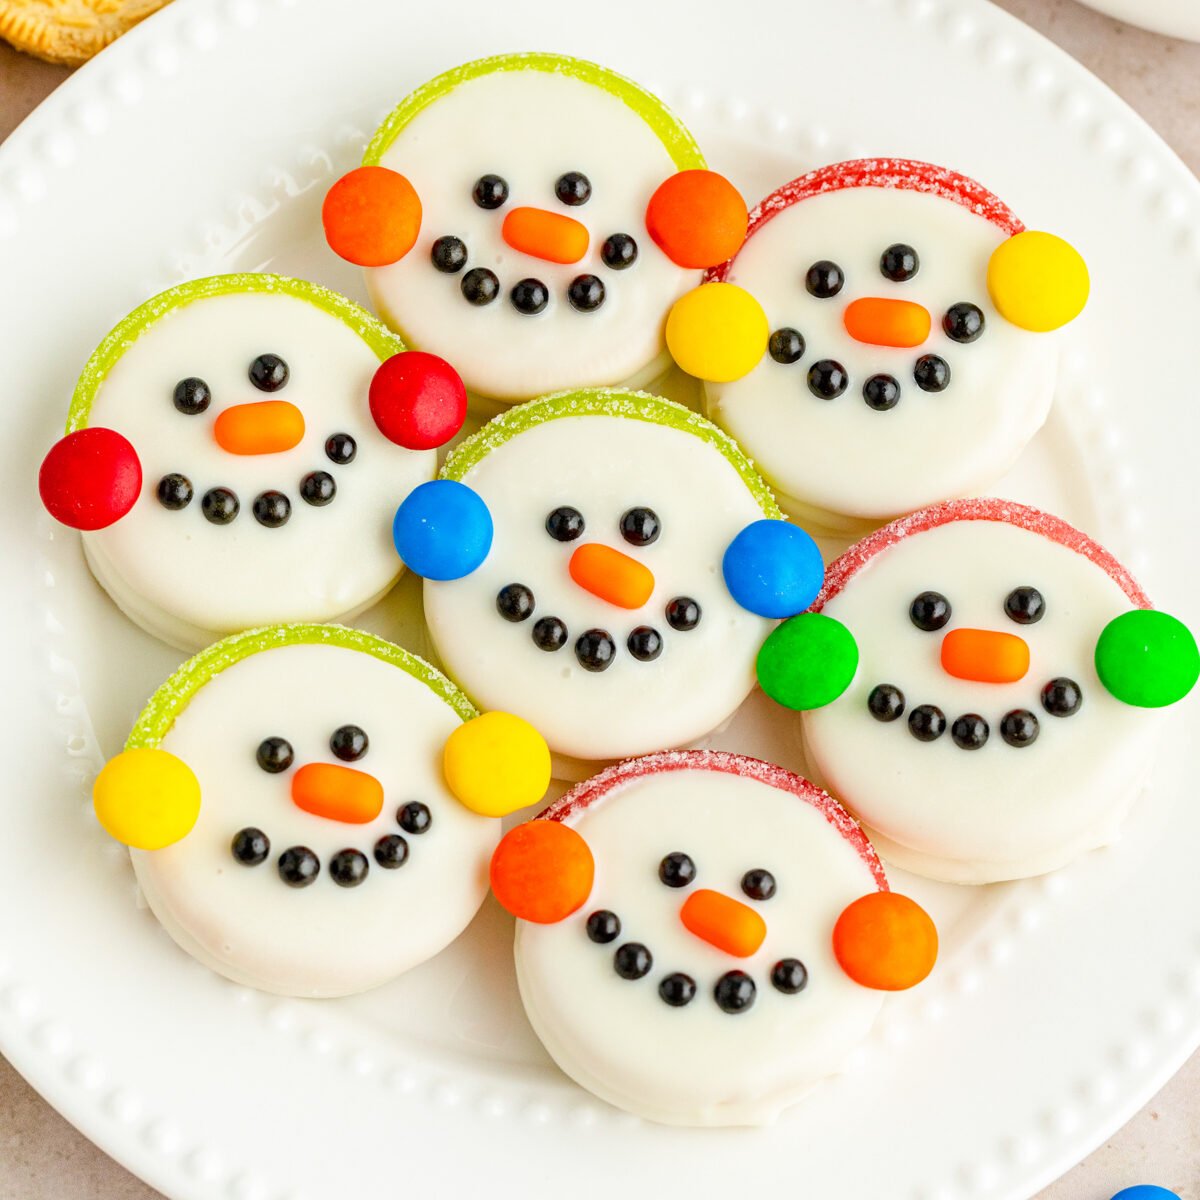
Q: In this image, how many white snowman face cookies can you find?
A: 7